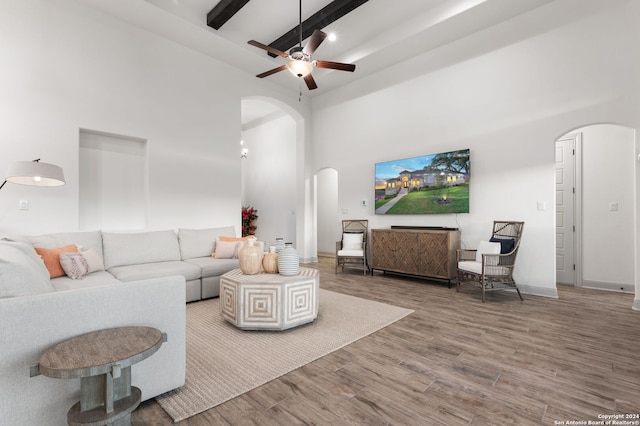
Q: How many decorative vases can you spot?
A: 4